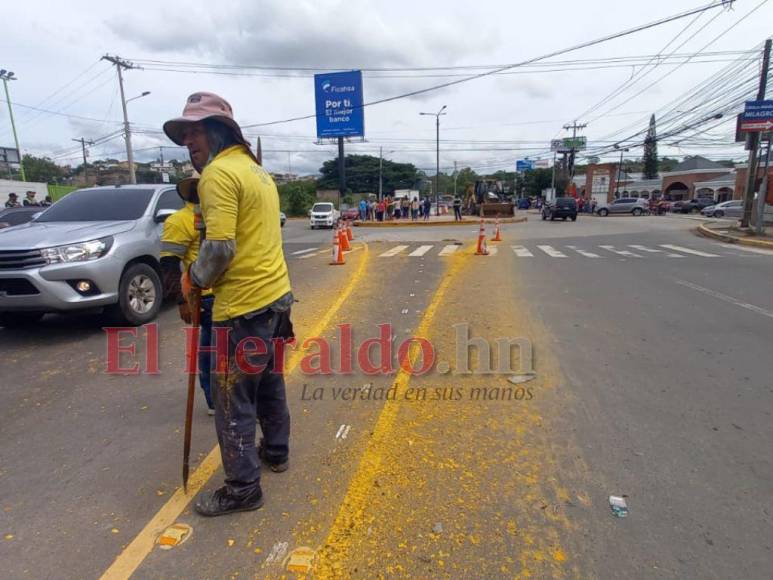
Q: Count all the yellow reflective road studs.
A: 2